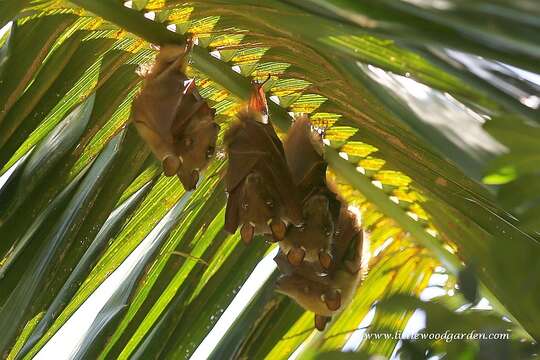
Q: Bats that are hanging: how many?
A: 4